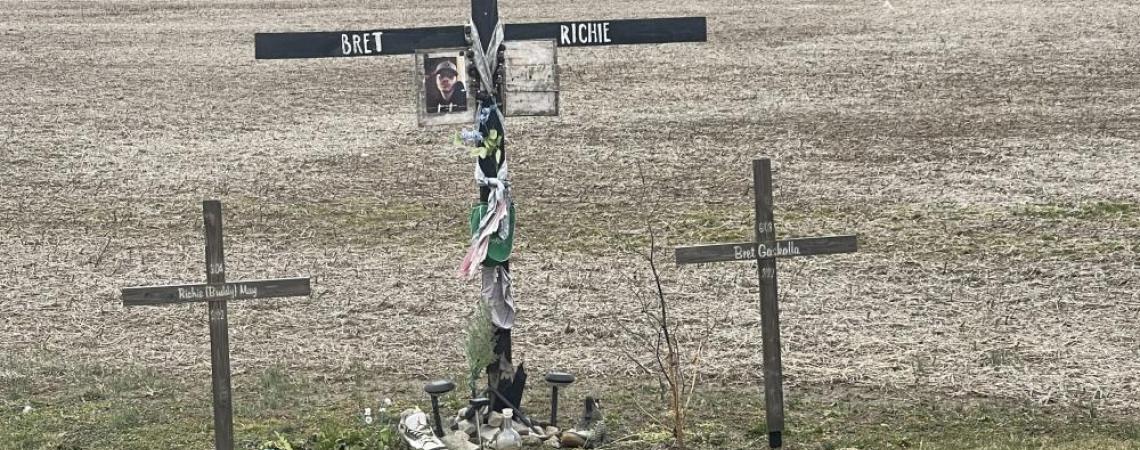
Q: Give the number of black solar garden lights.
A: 3